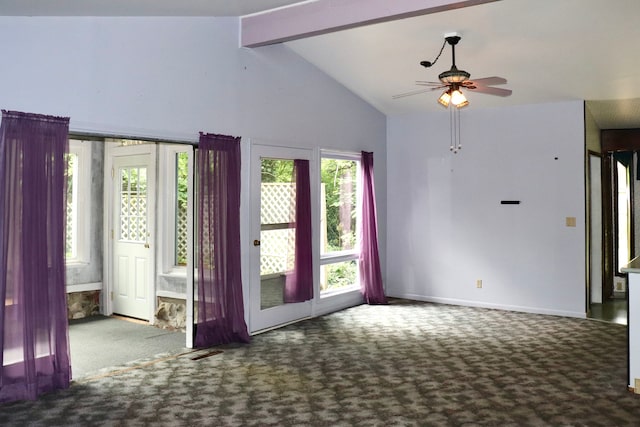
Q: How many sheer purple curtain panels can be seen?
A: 4